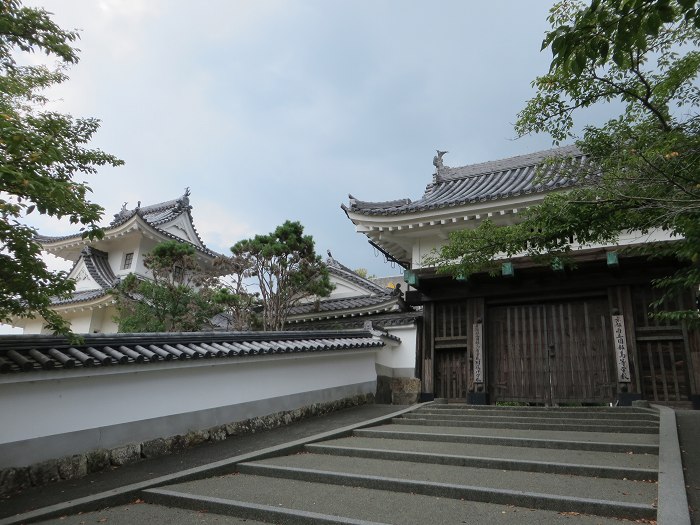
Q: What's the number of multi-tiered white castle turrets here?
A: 1